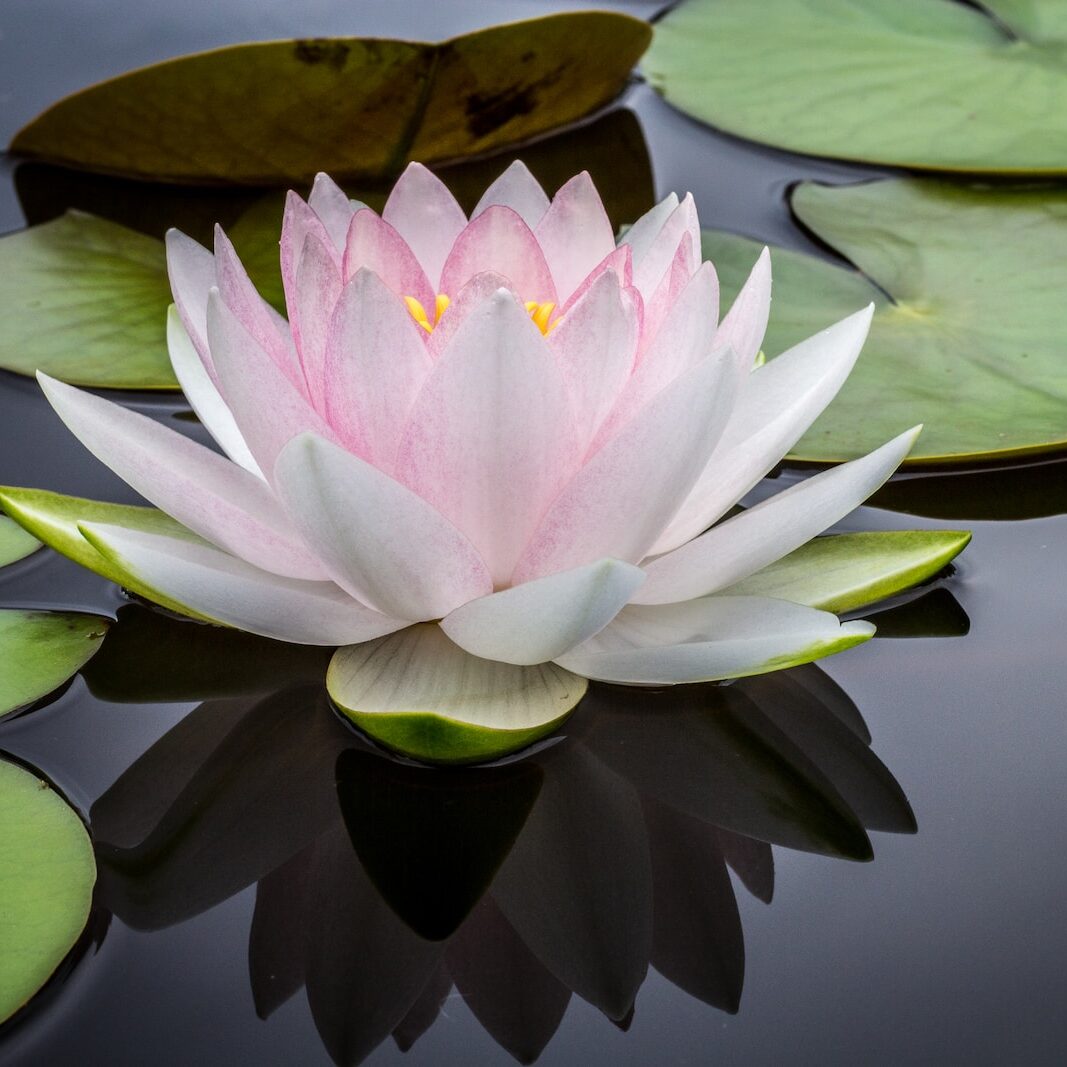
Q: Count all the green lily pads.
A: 6